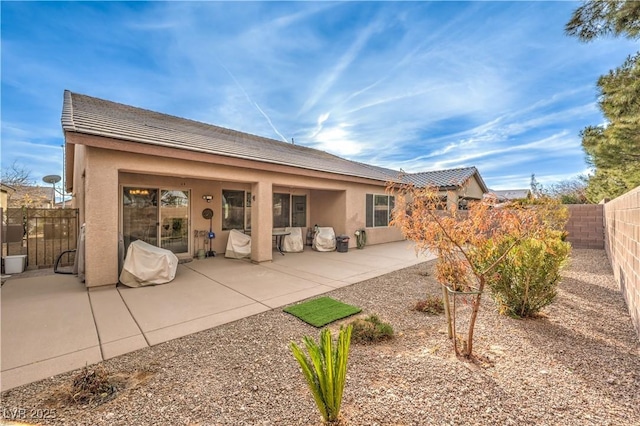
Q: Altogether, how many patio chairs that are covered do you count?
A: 4